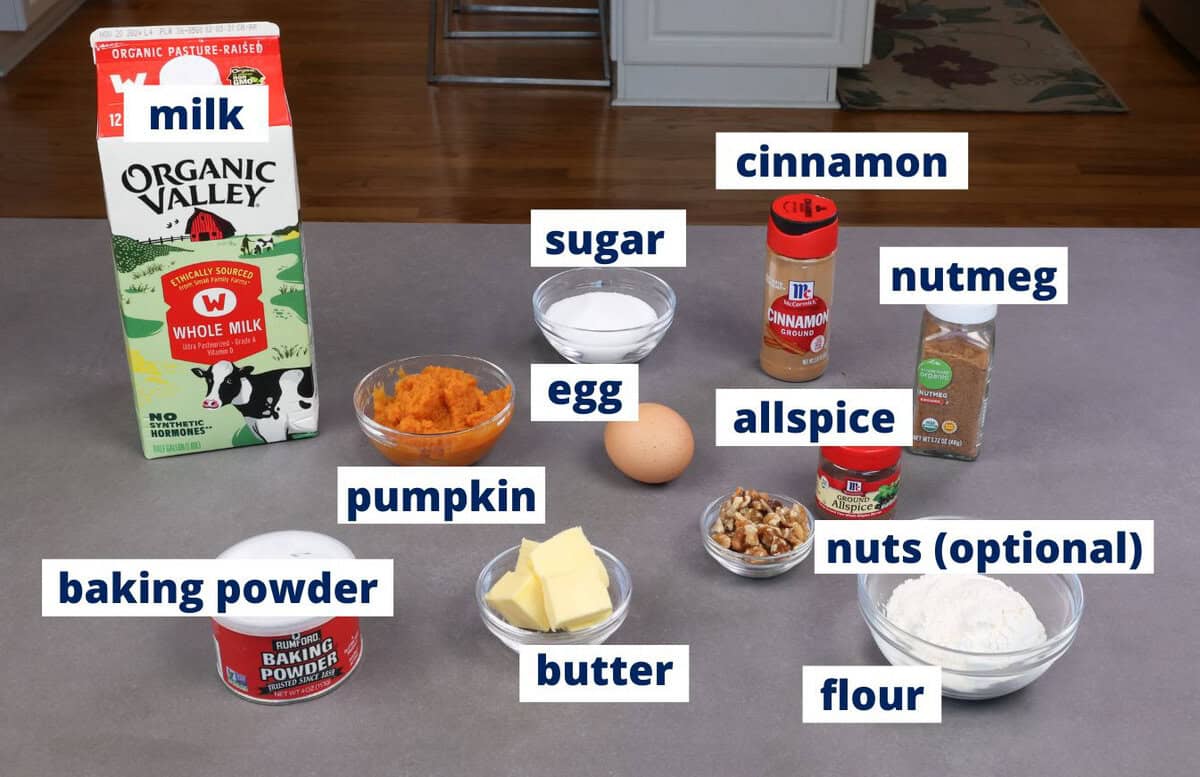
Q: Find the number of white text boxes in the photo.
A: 11